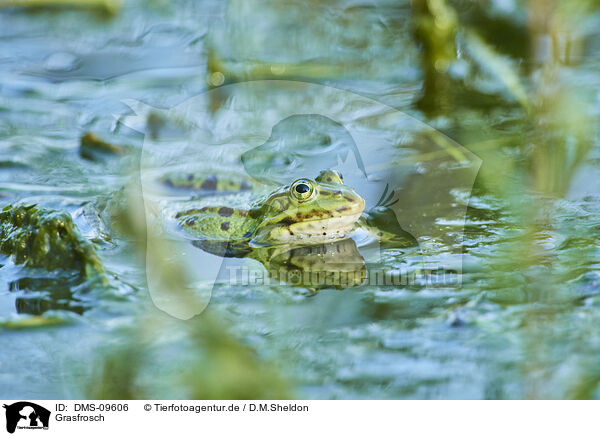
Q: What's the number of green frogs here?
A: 1